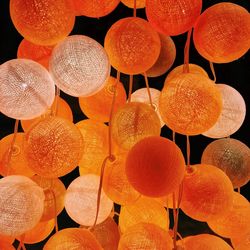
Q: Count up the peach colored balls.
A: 6